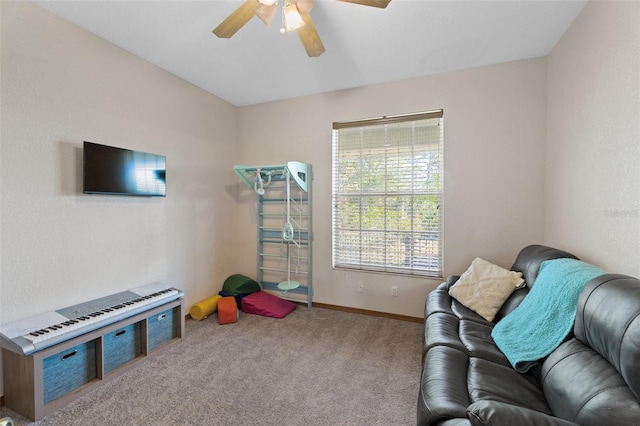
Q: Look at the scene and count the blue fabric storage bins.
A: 3